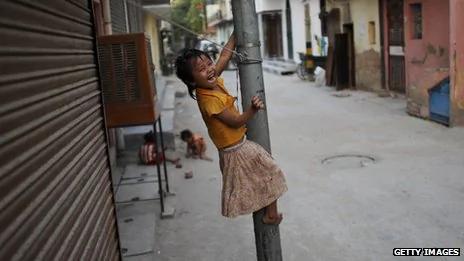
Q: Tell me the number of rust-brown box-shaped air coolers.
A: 1